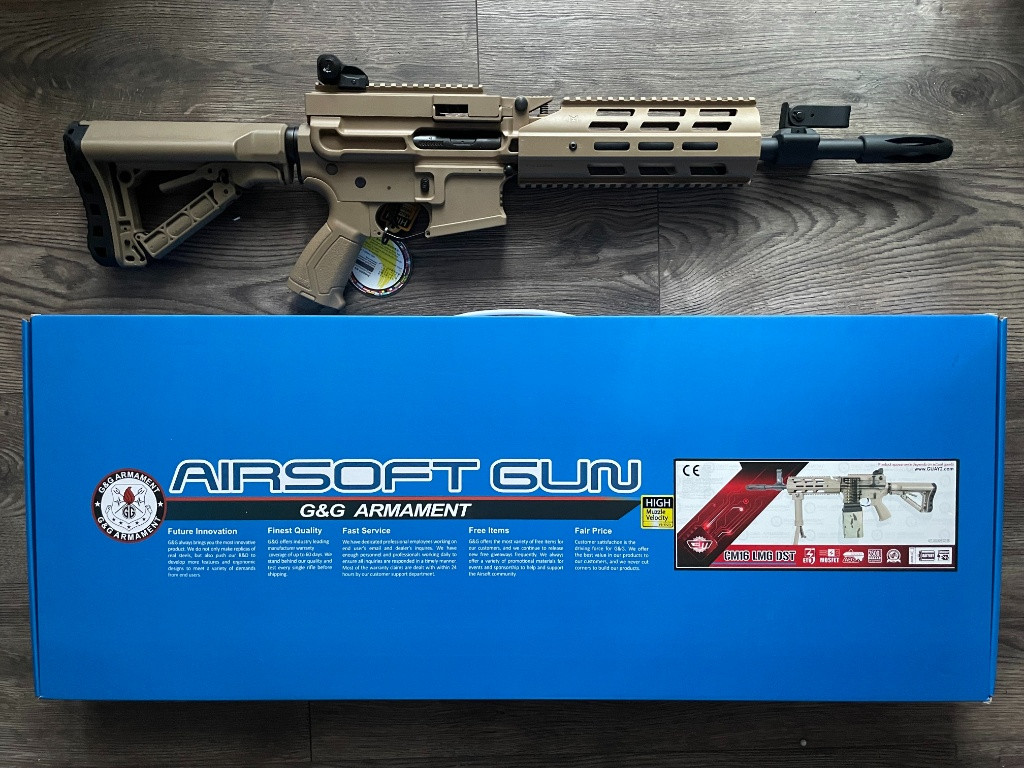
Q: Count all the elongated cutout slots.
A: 12